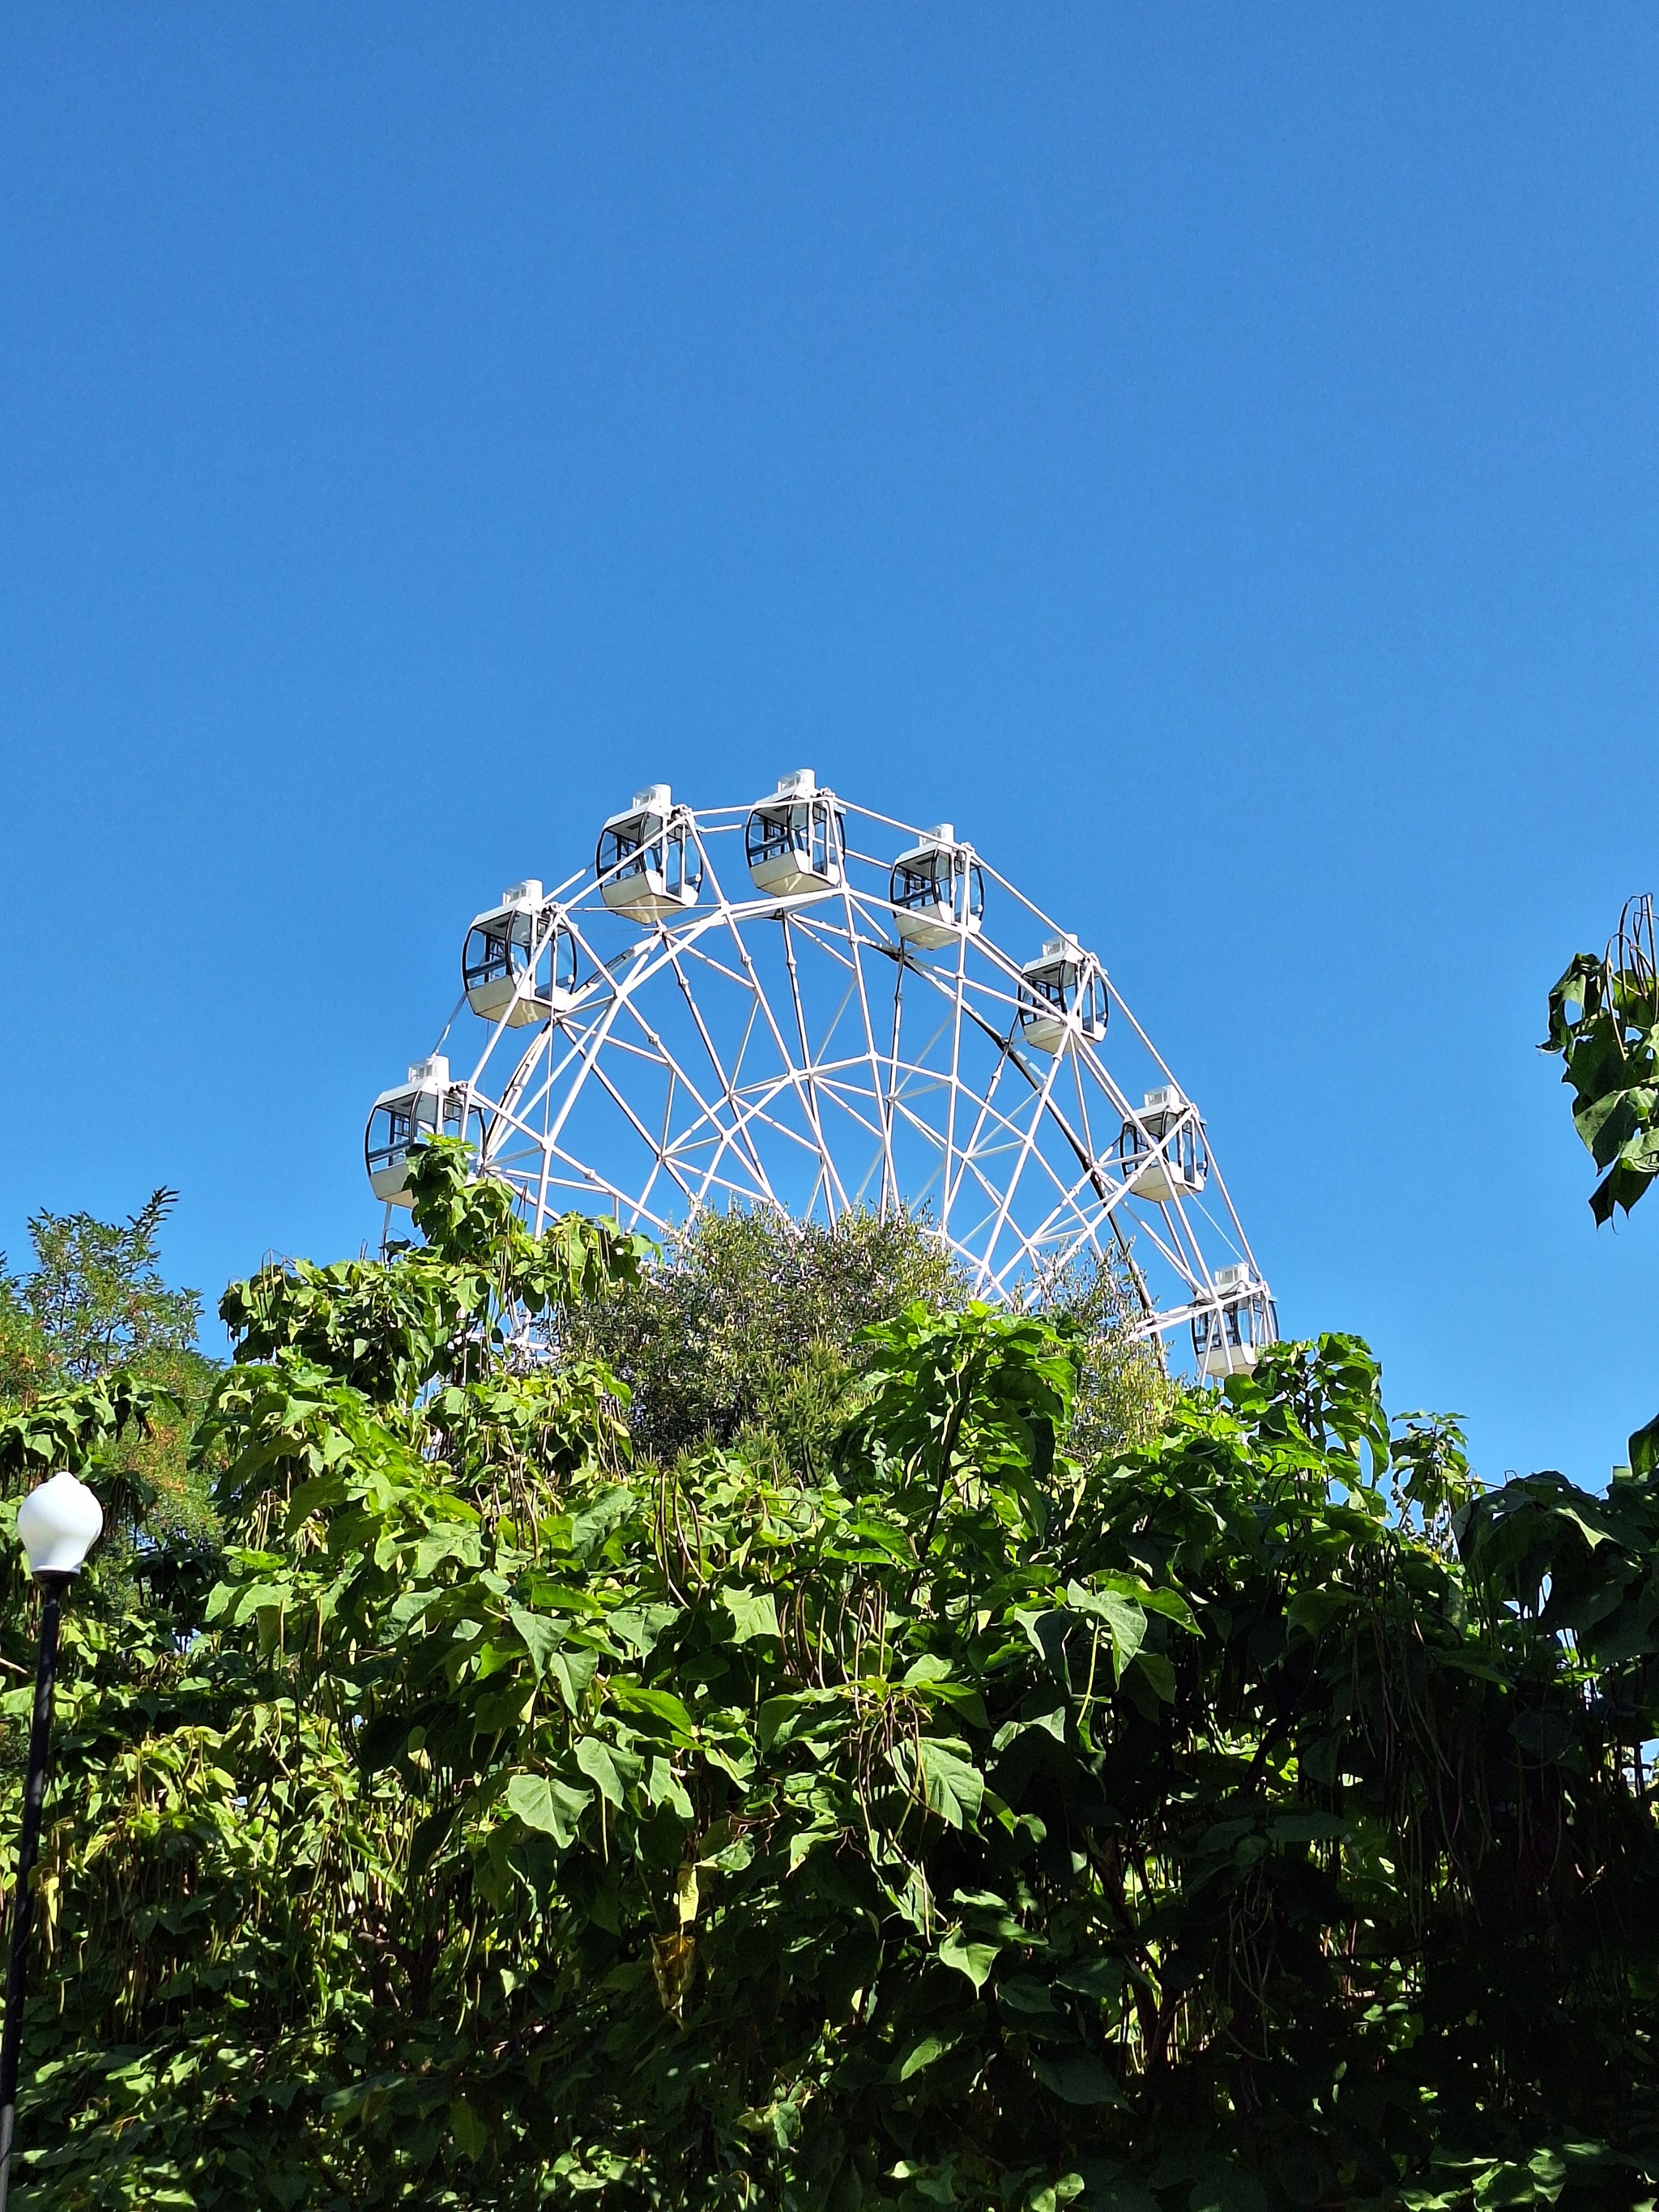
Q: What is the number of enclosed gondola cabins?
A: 8